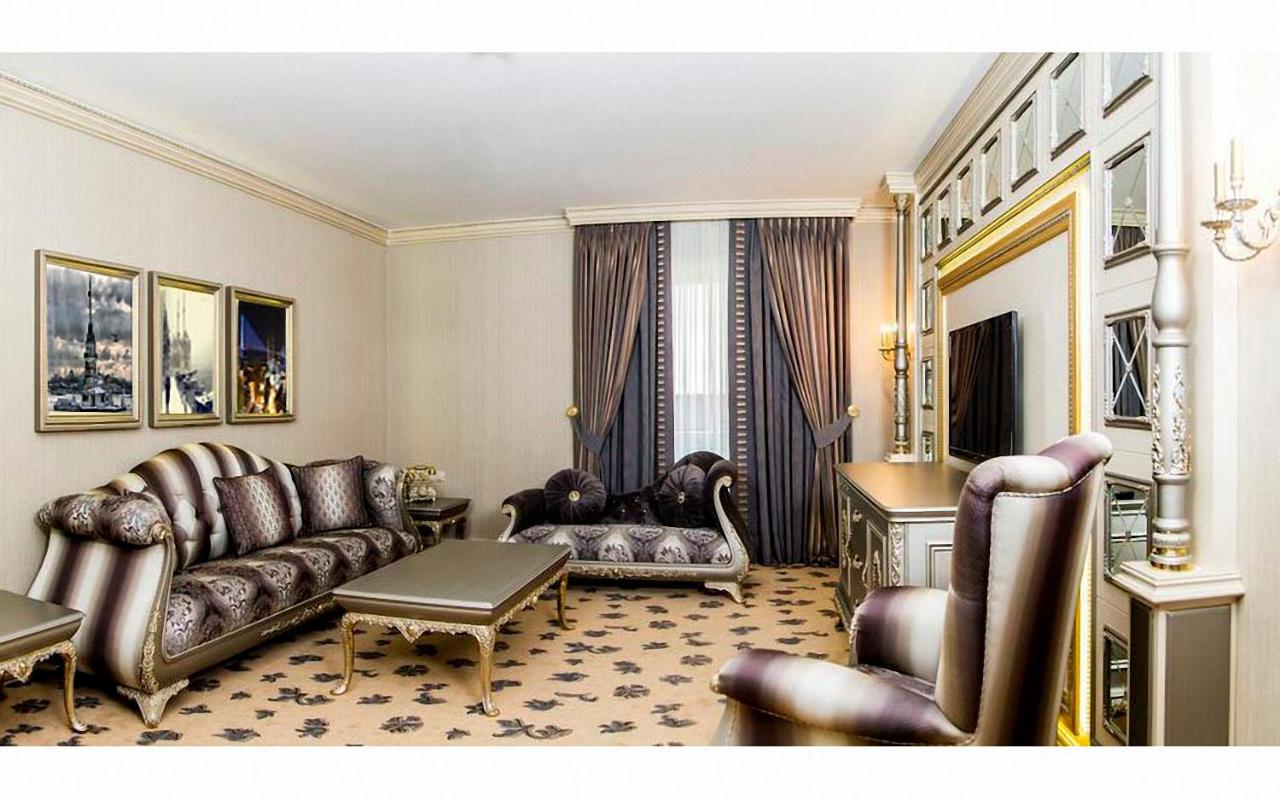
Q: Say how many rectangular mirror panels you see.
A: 14